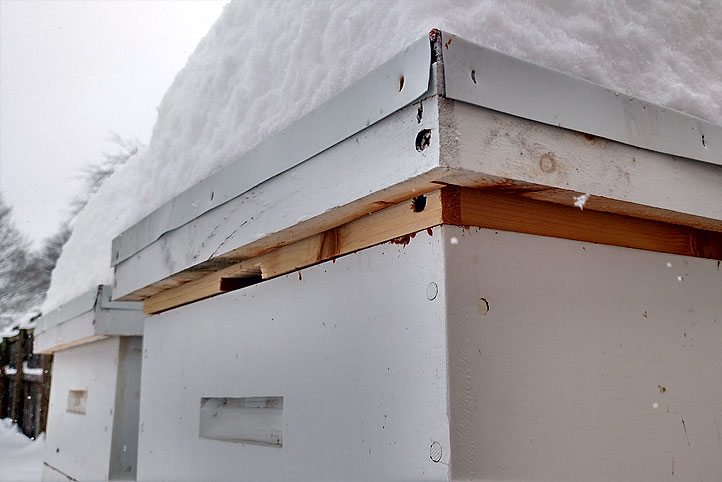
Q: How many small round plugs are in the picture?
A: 3